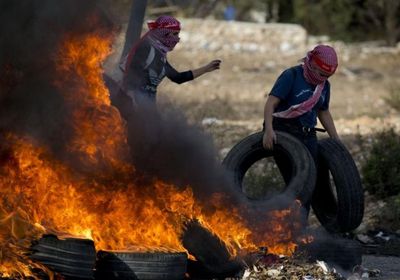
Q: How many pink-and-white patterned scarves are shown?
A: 2